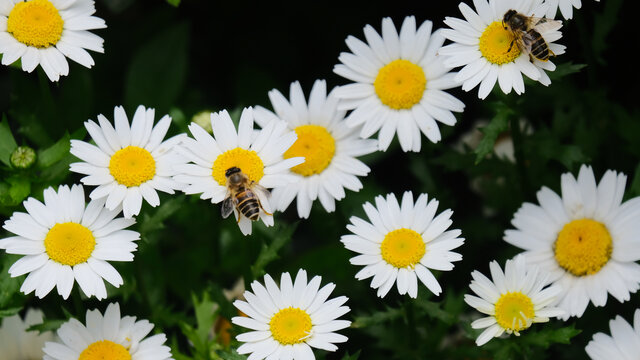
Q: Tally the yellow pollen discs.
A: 12